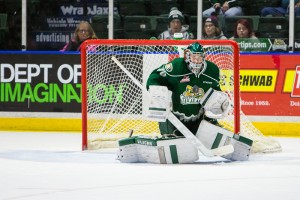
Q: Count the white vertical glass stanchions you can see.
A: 4